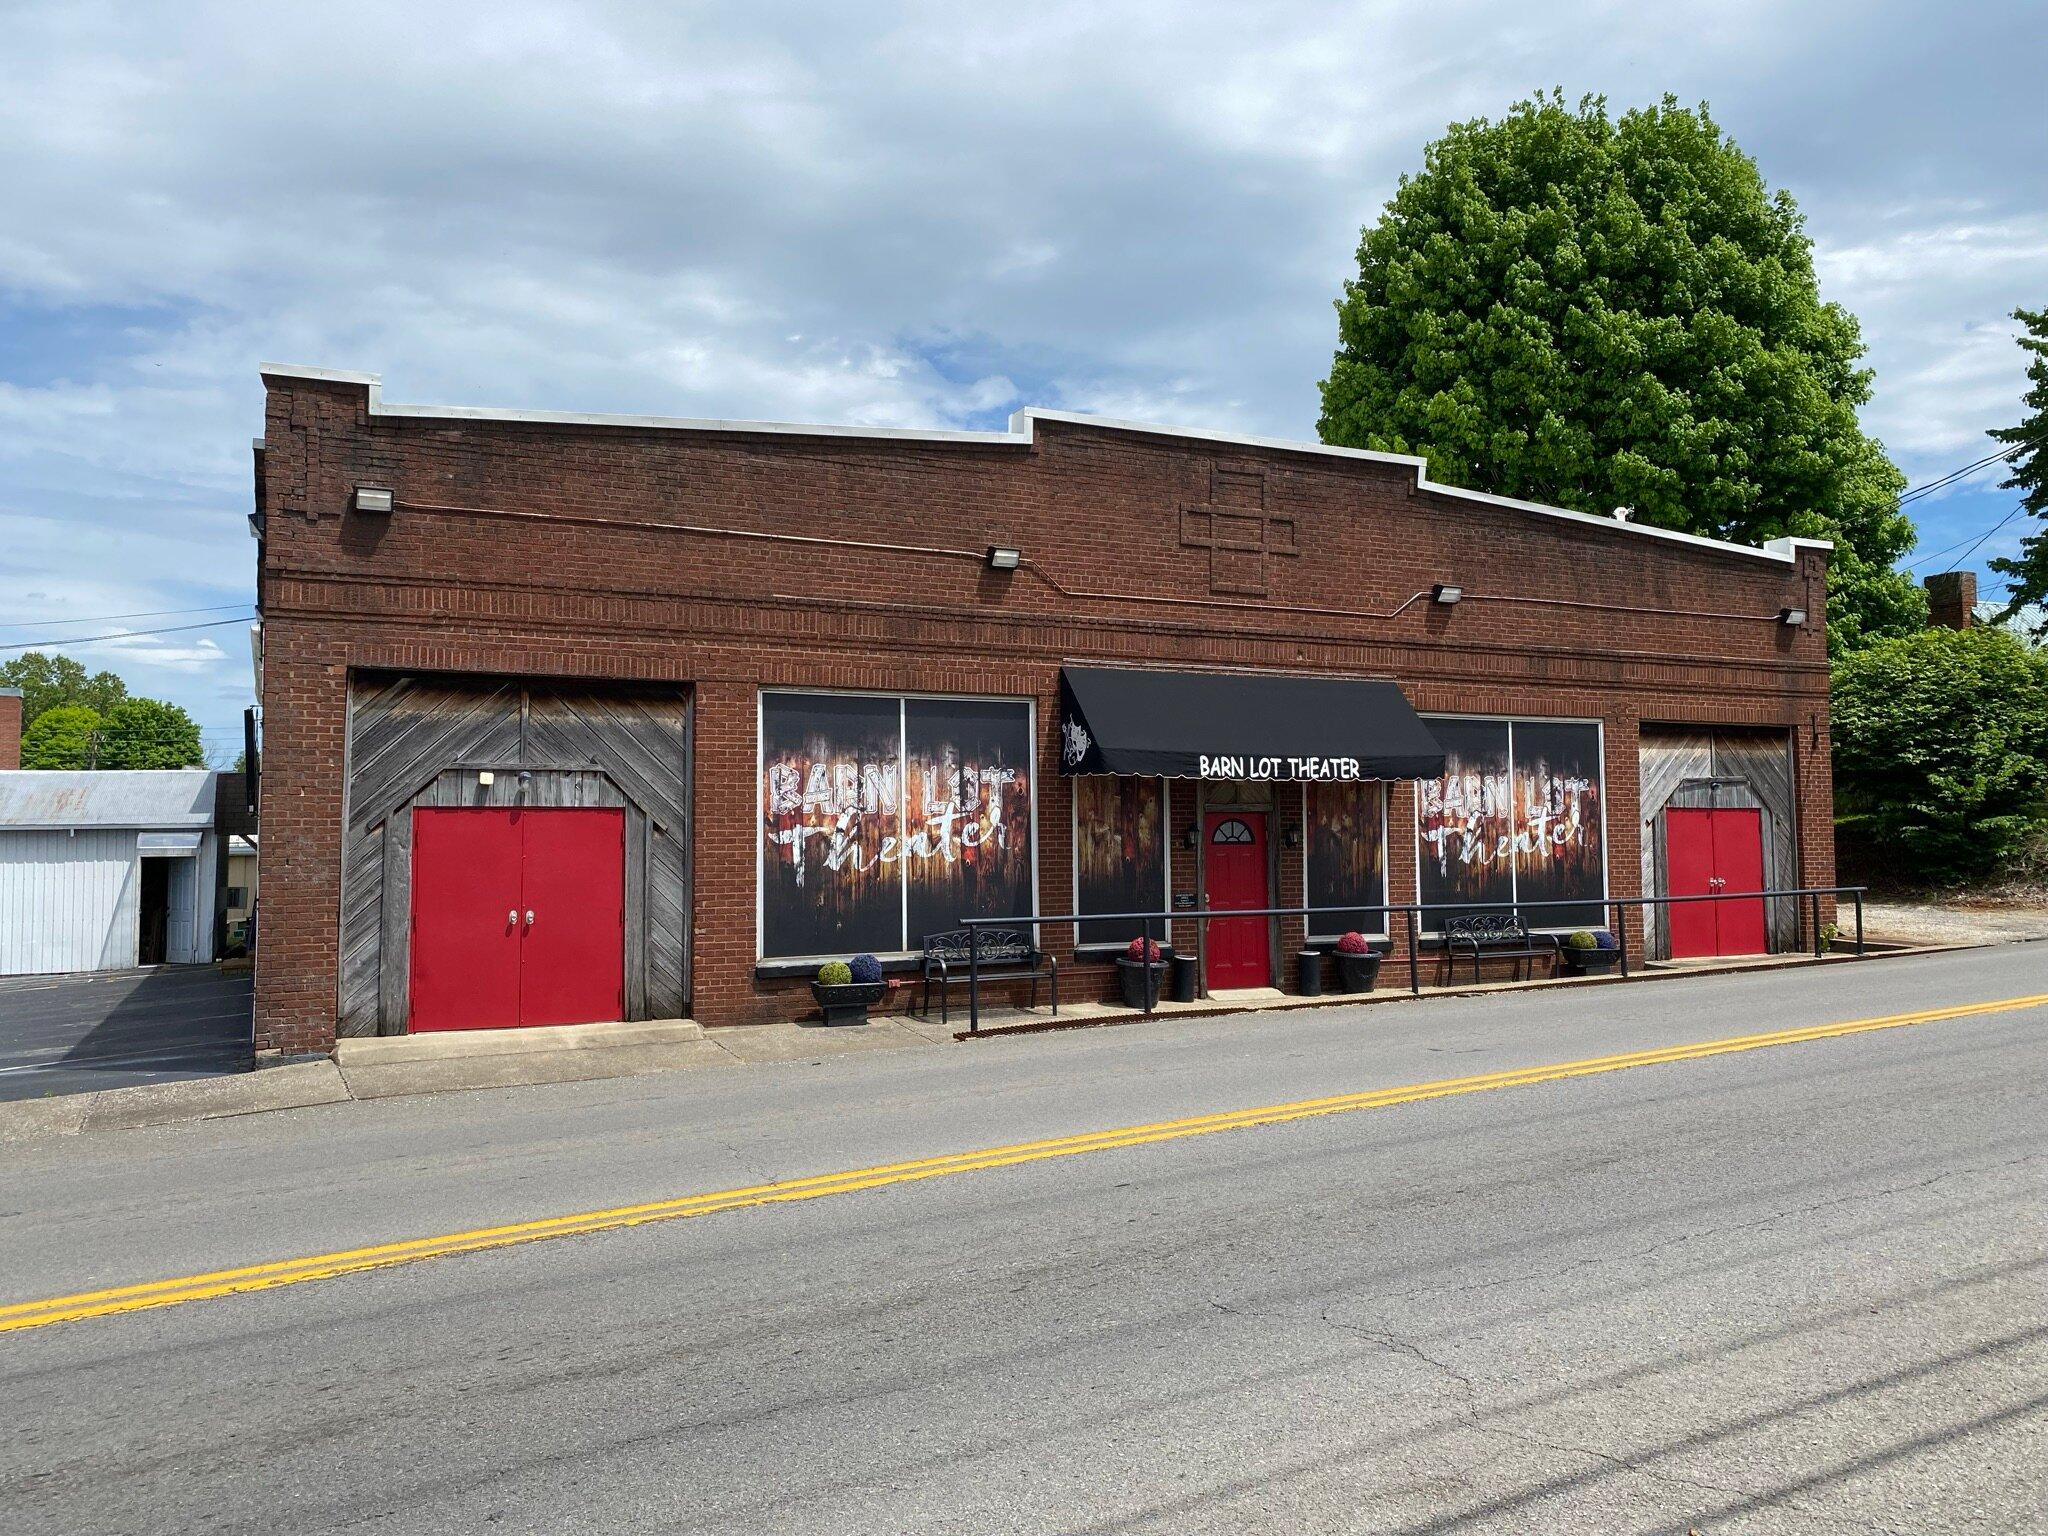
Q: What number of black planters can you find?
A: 4